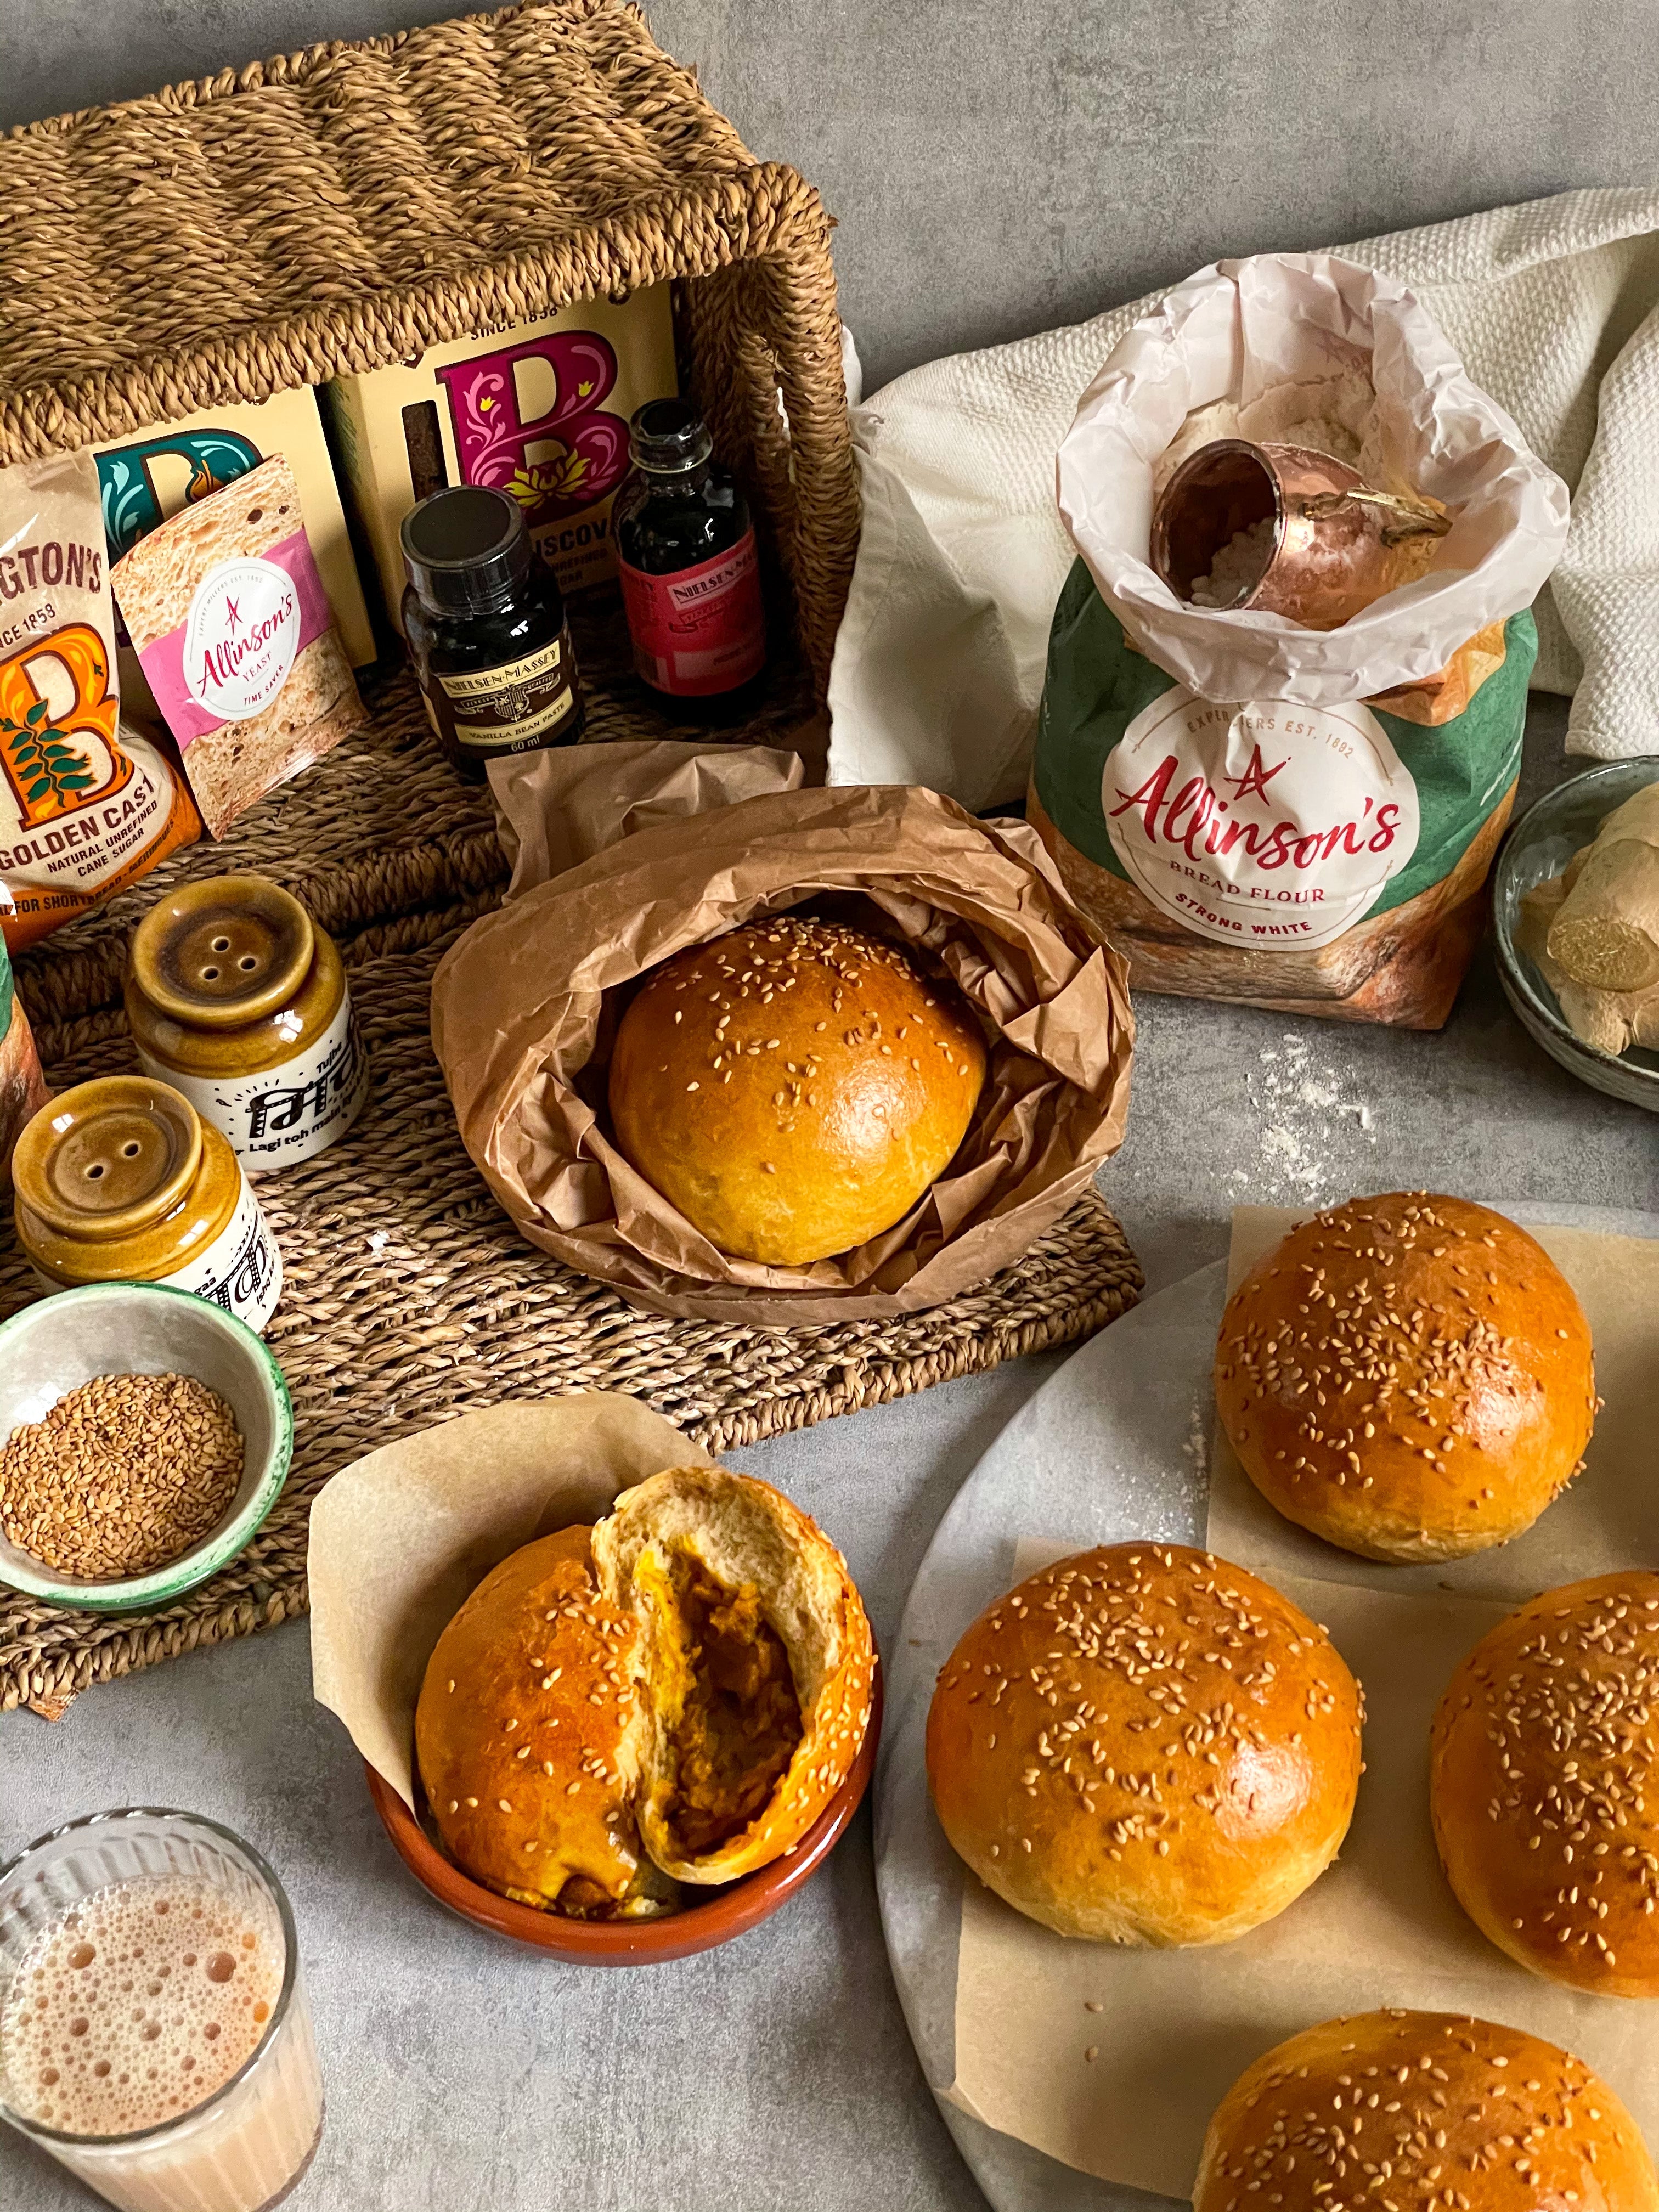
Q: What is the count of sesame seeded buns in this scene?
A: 6